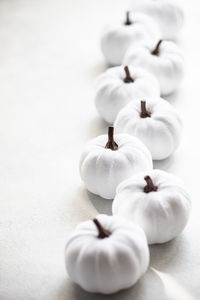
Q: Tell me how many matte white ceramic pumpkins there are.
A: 8